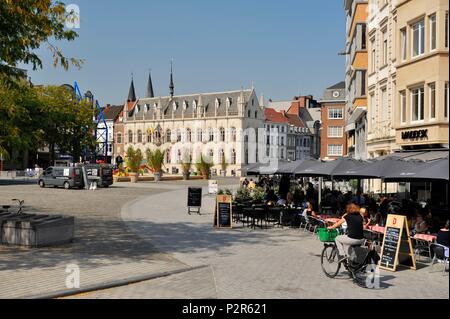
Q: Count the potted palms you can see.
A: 5